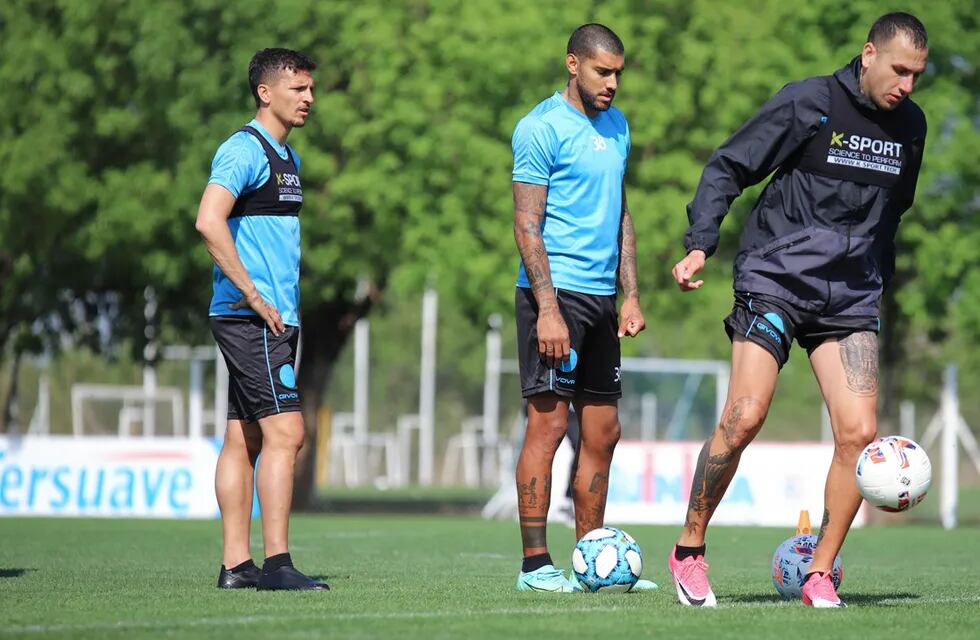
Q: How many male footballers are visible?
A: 3